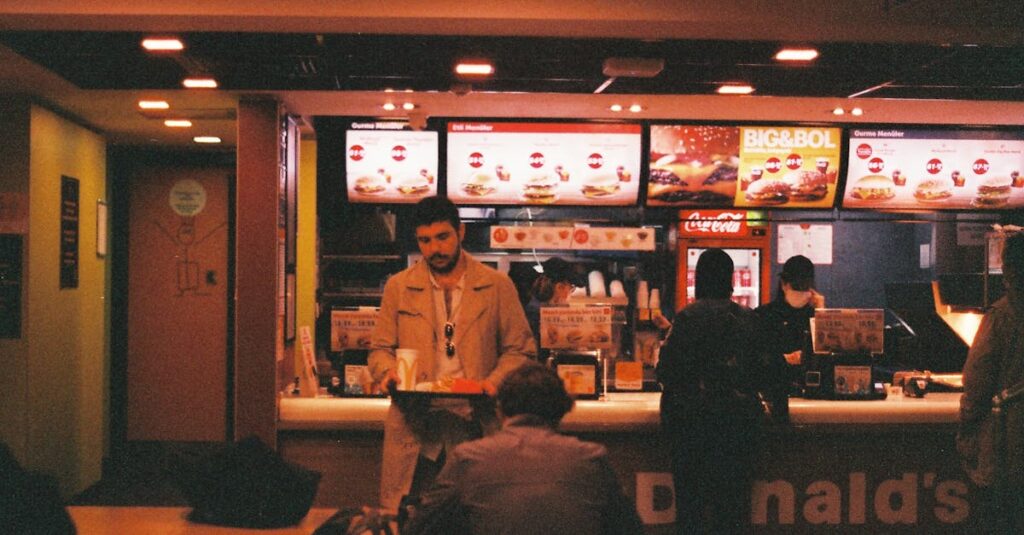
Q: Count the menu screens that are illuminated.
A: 4